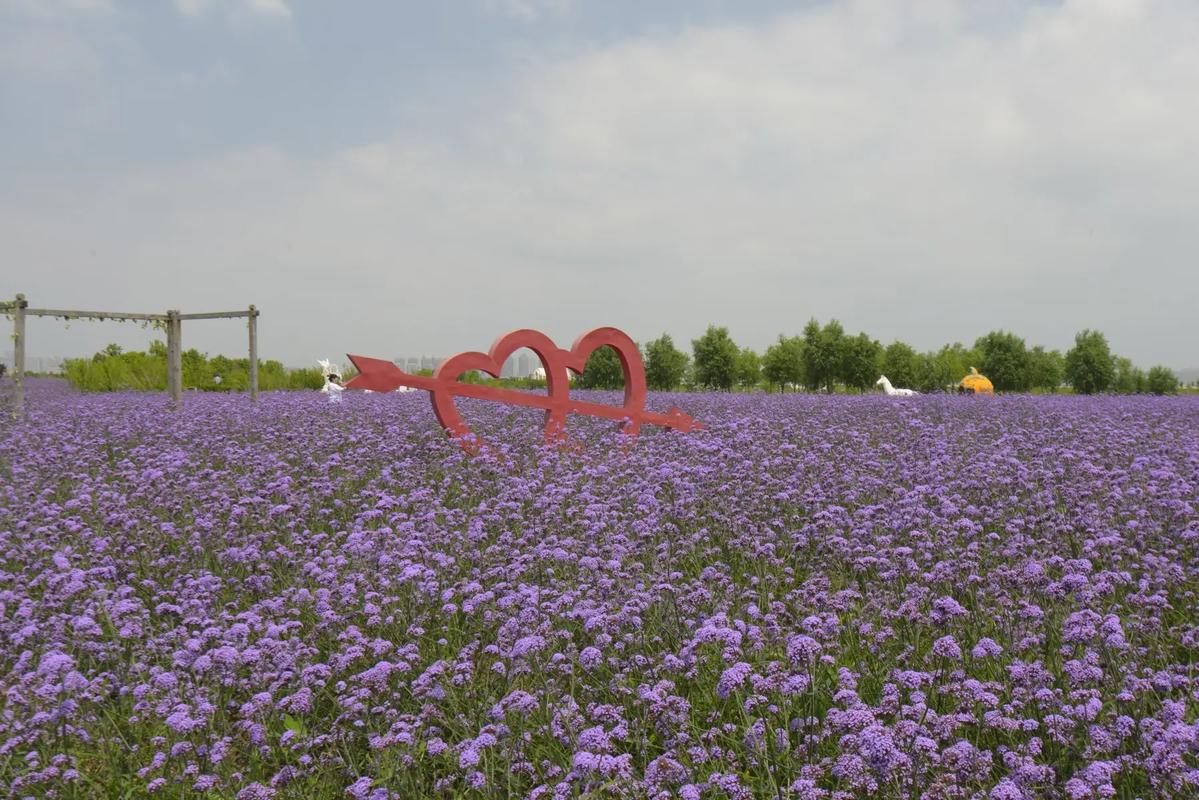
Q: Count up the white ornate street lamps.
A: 0